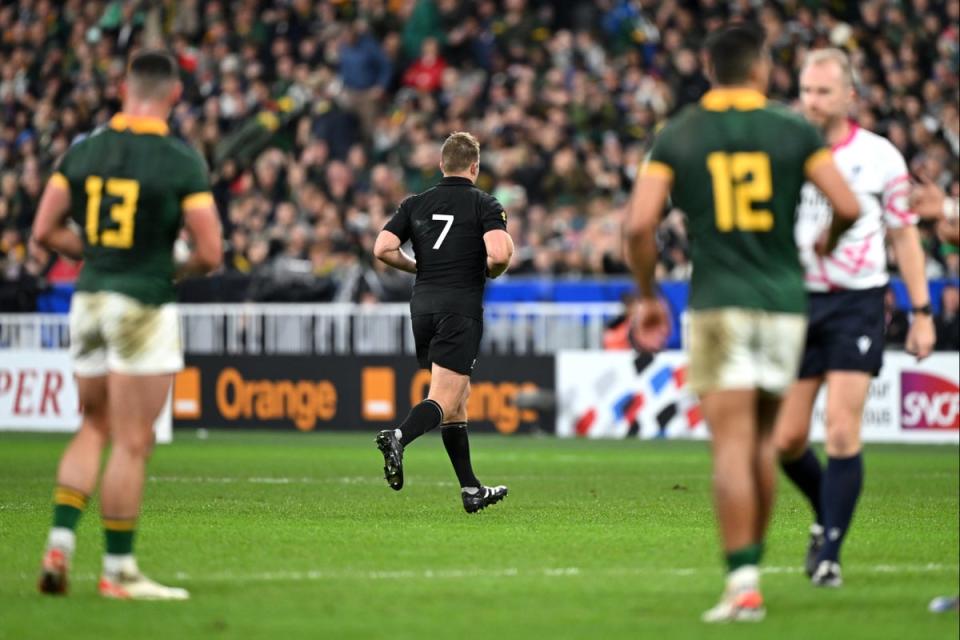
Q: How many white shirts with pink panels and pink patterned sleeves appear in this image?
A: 1